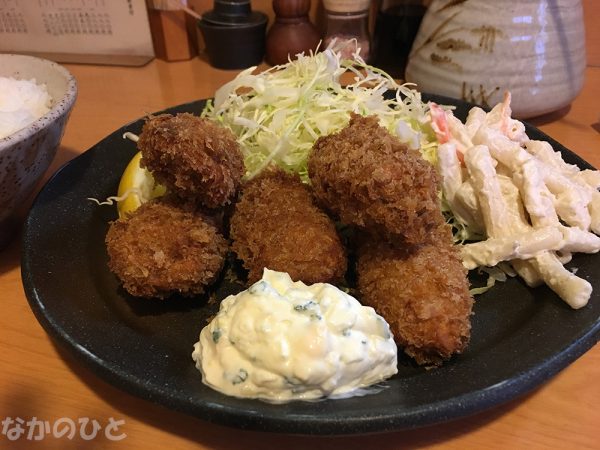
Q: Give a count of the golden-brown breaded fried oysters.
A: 5